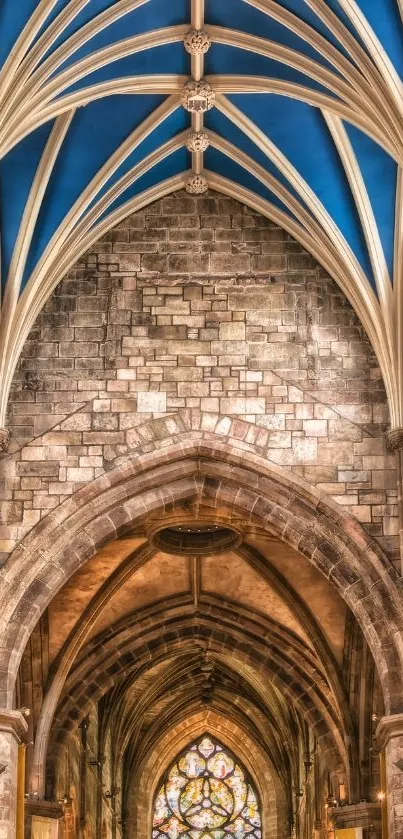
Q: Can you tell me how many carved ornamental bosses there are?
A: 4